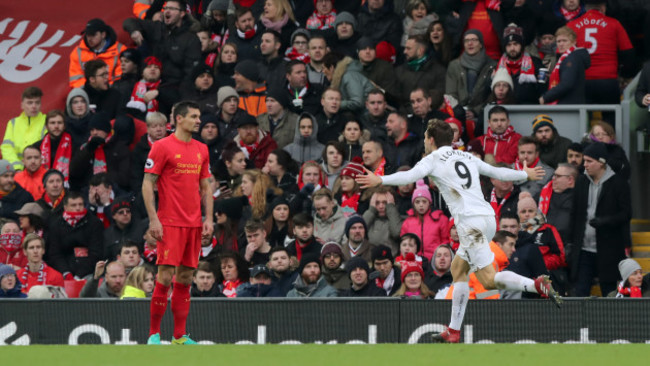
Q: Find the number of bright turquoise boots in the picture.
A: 2